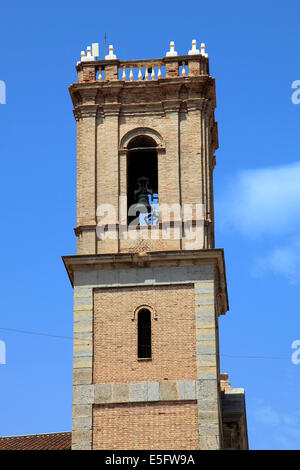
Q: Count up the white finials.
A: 6